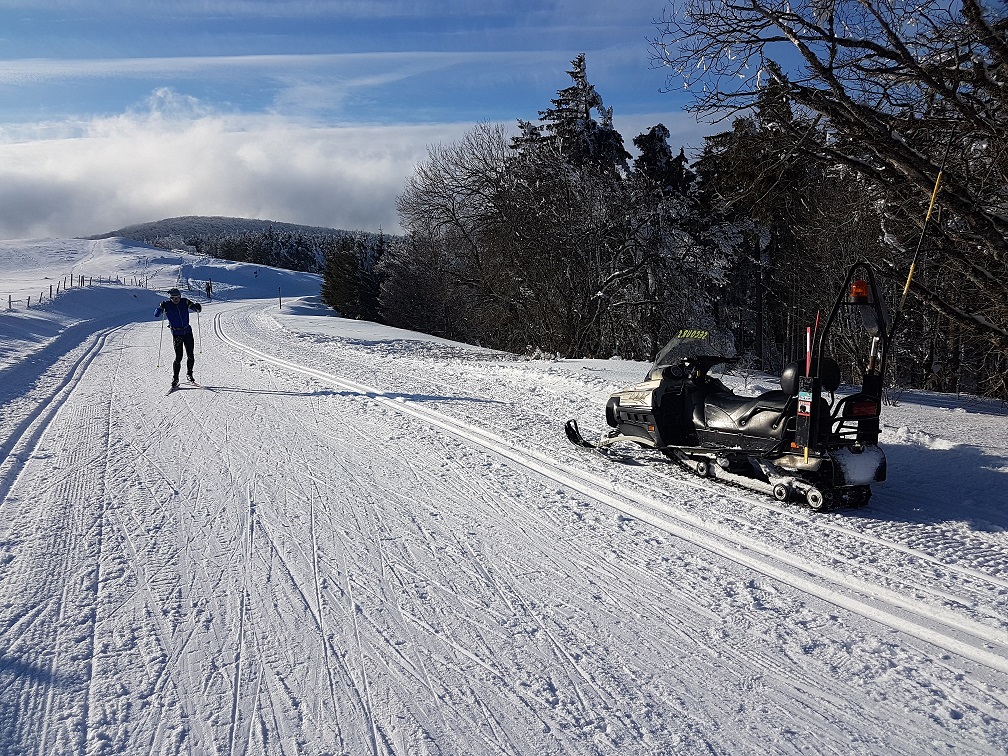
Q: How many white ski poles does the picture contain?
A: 2